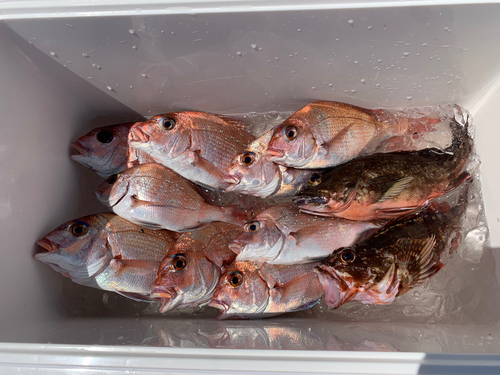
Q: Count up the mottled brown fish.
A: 2